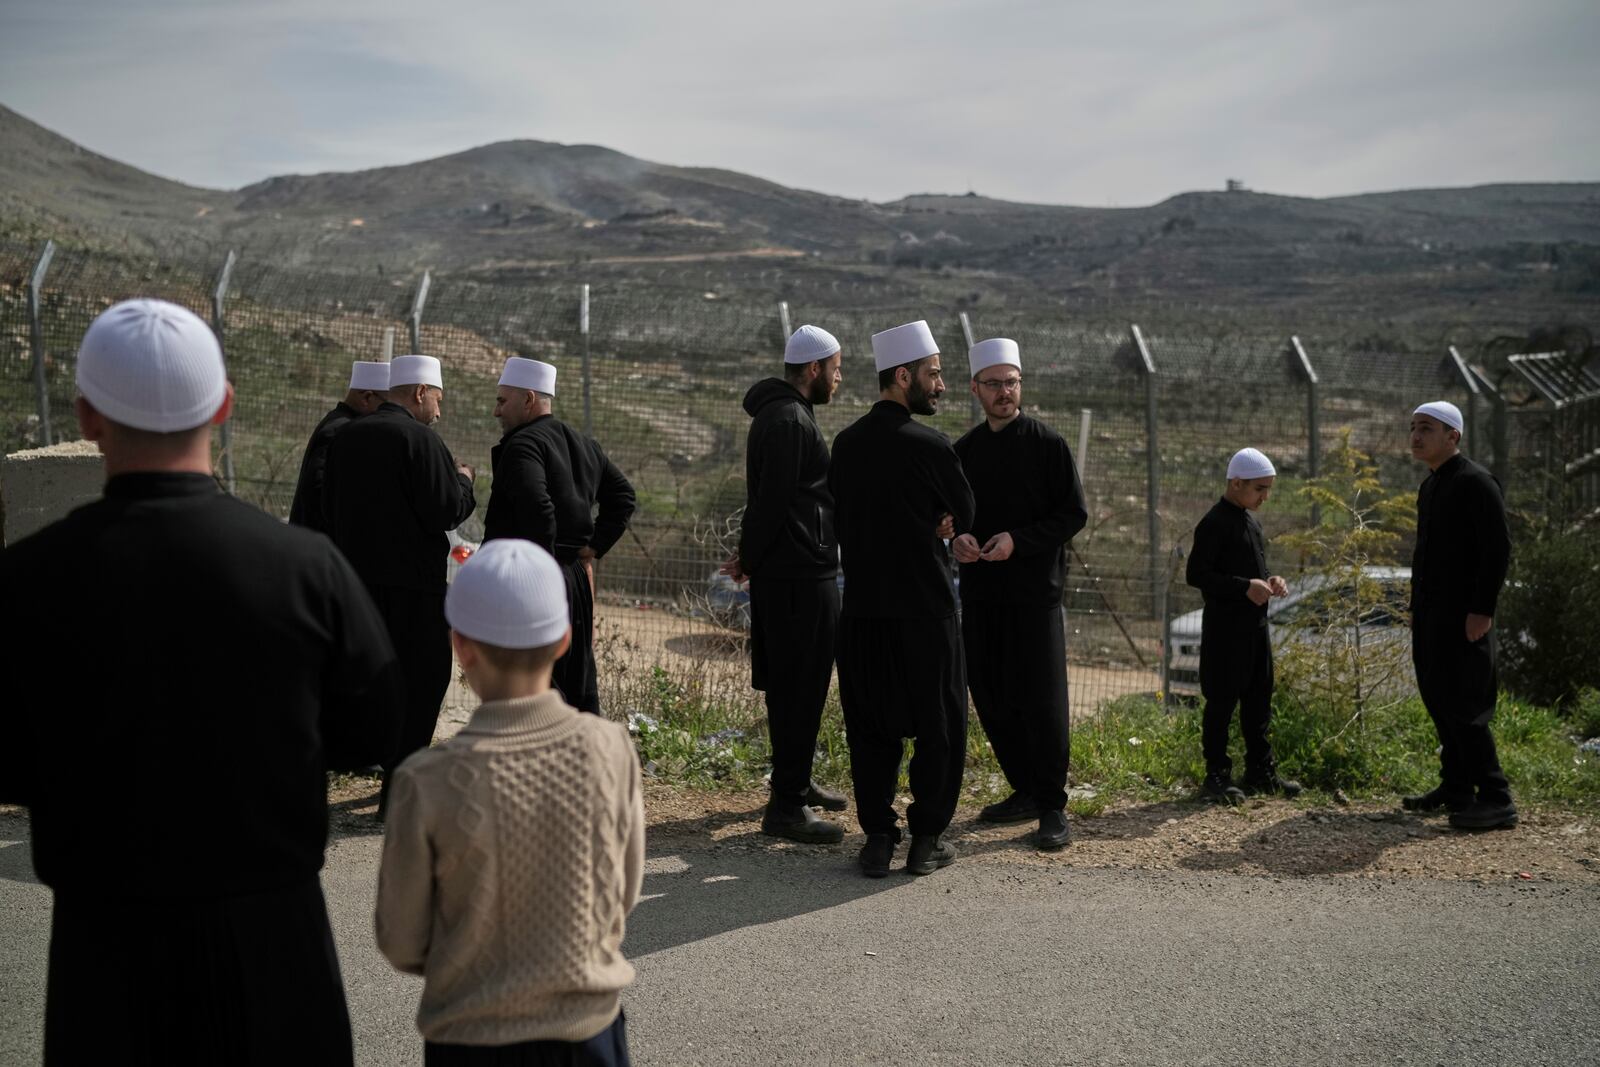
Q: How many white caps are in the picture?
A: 10